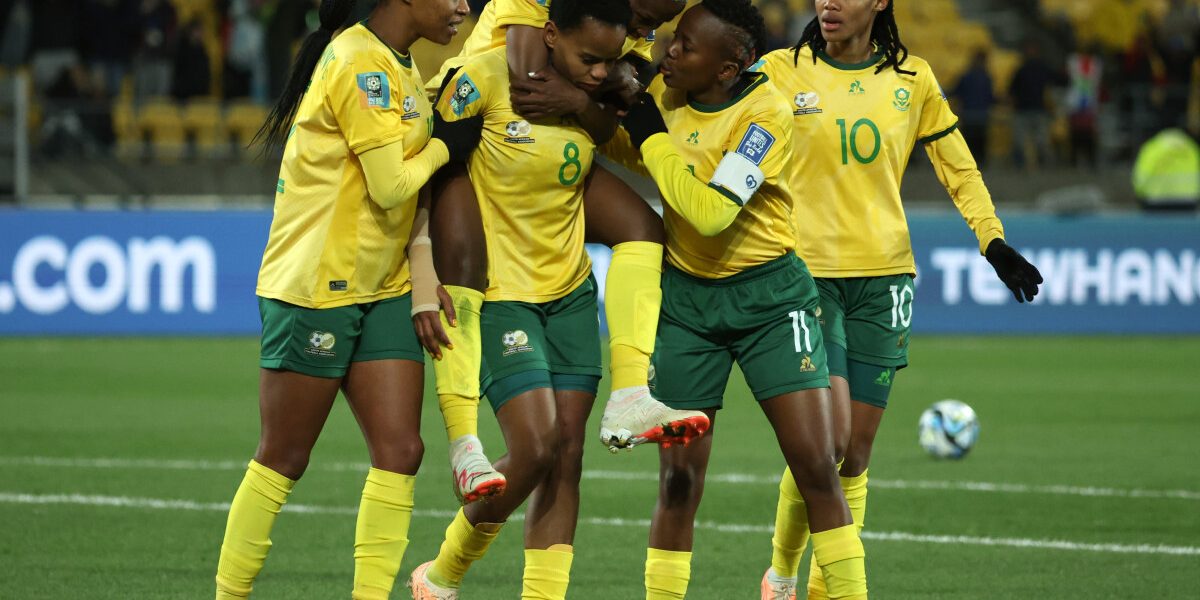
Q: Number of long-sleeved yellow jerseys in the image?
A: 3